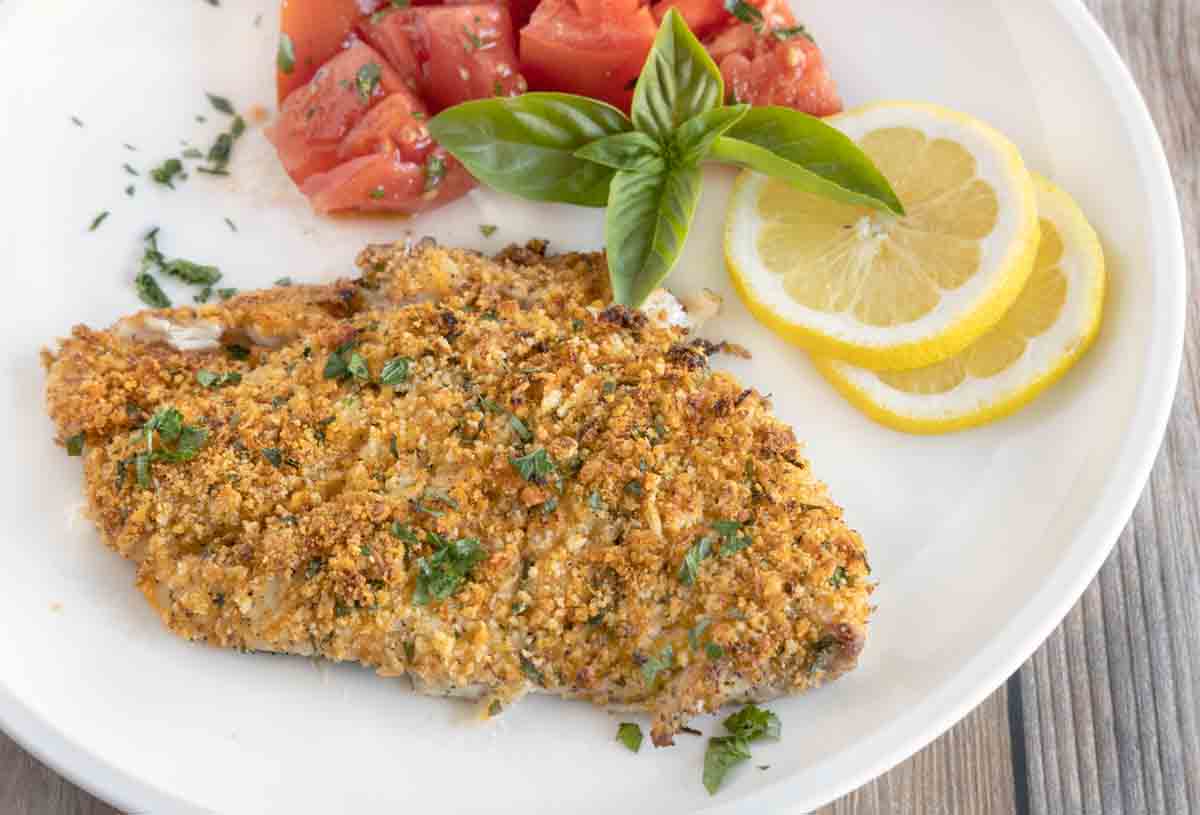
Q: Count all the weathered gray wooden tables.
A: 1